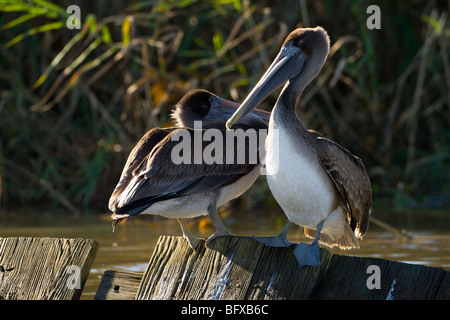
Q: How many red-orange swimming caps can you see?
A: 0